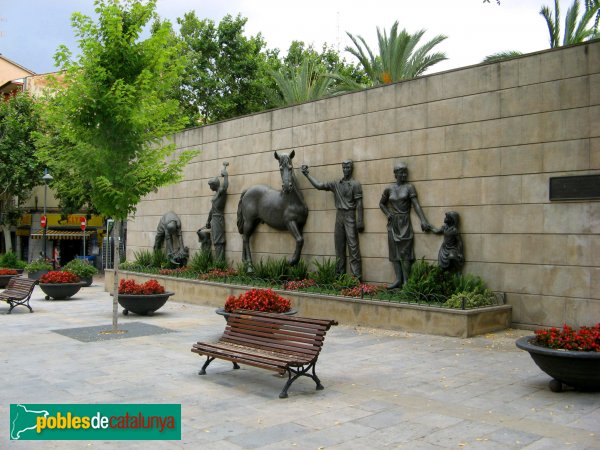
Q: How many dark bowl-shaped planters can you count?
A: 5